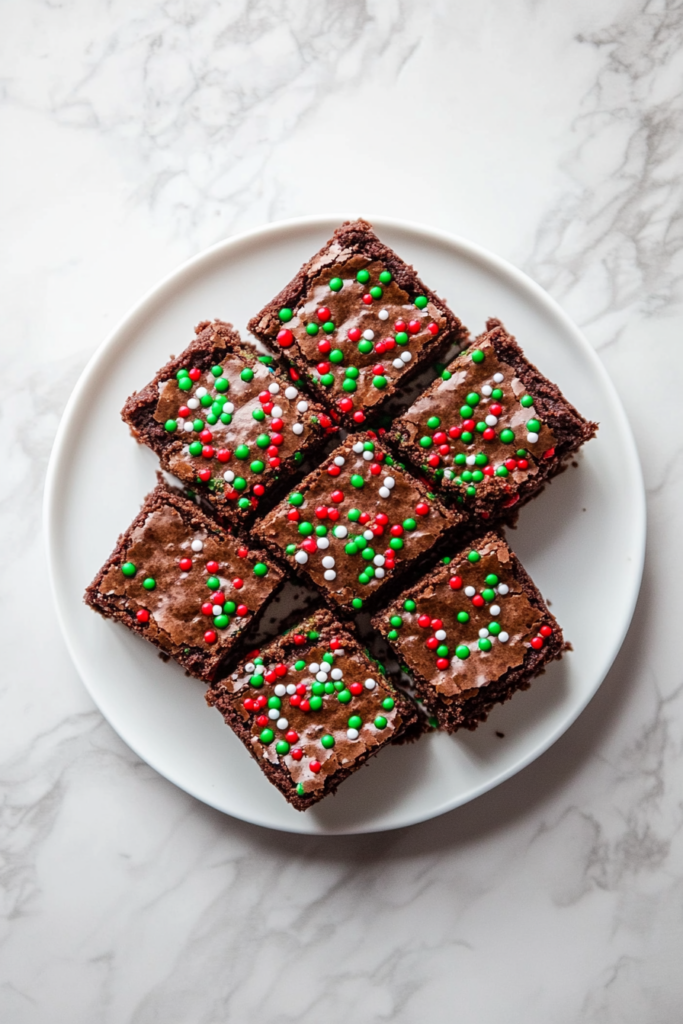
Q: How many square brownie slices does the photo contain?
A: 7